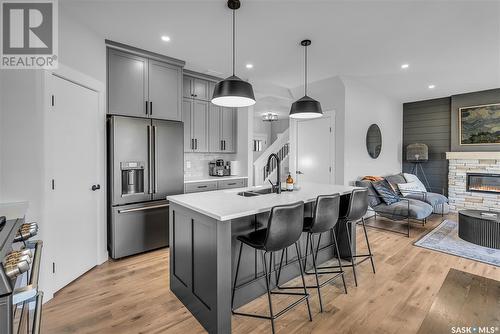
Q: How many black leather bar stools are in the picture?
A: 3